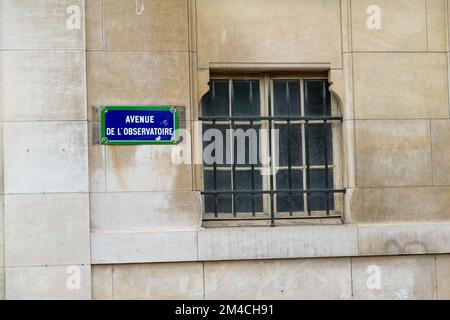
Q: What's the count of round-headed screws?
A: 4